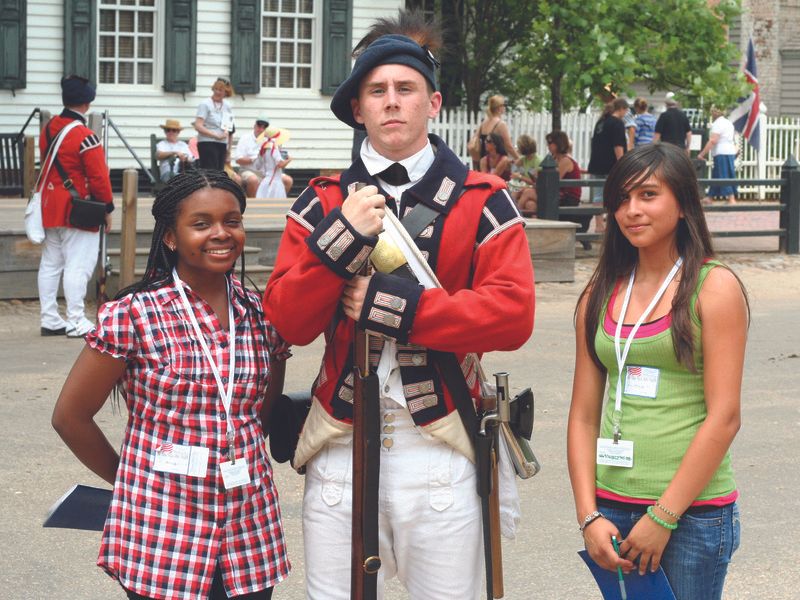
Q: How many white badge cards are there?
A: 4